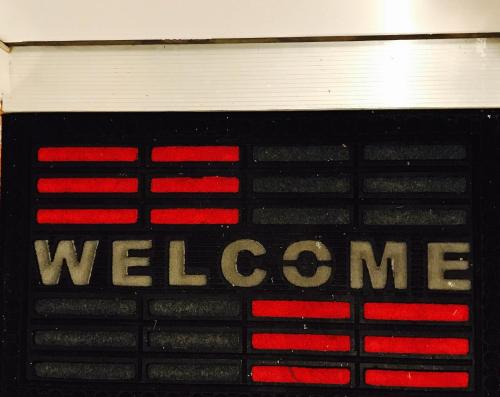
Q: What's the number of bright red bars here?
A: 12